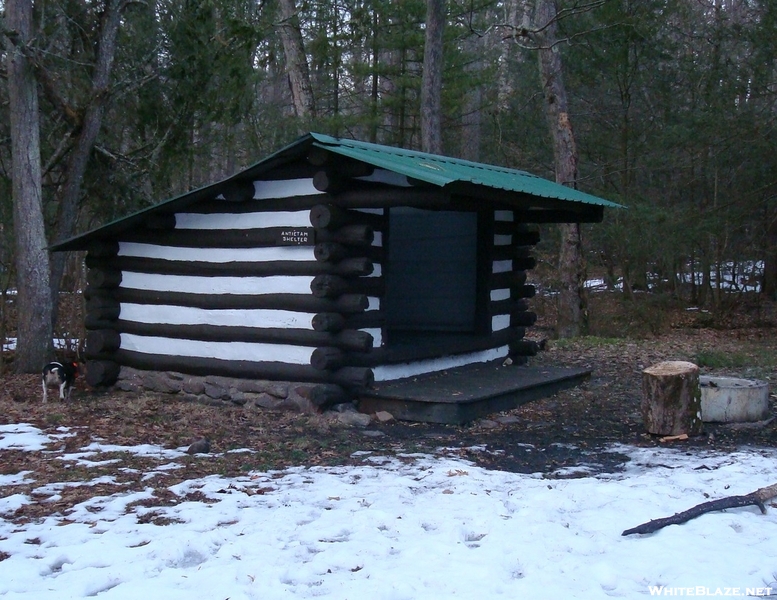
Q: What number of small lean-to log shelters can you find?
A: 1